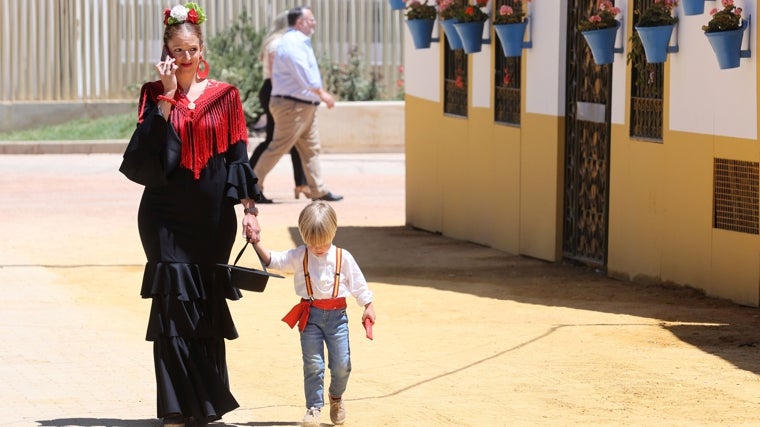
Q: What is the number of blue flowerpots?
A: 9